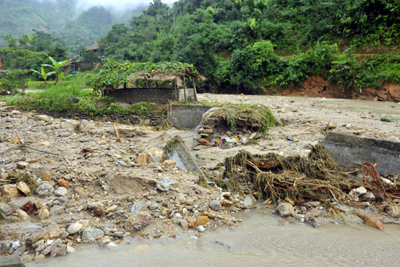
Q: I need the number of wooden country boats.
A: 0